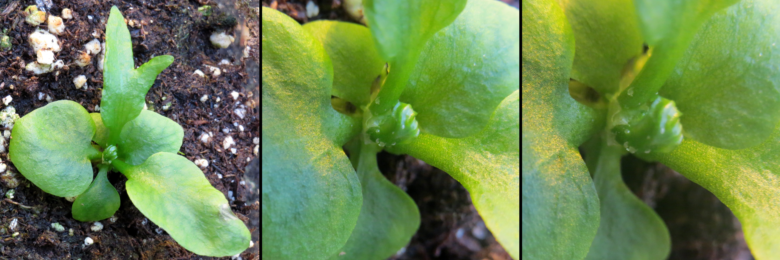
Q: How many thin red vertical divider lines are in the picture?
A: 0